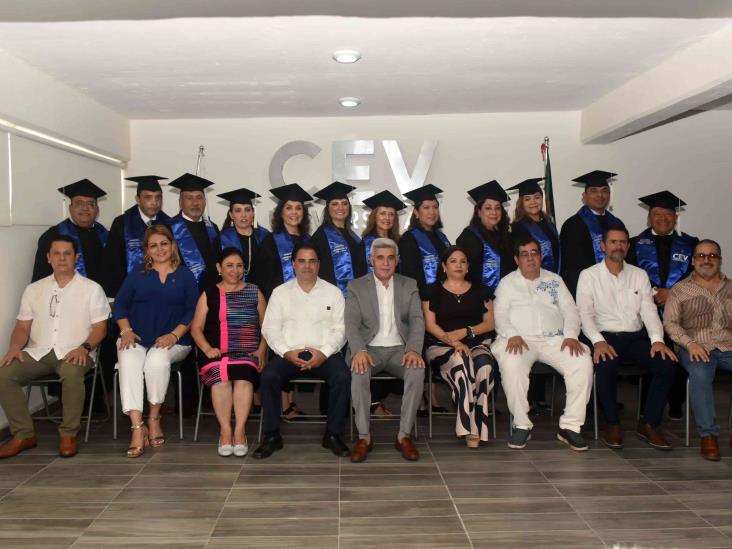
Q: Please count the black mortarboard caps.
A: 12